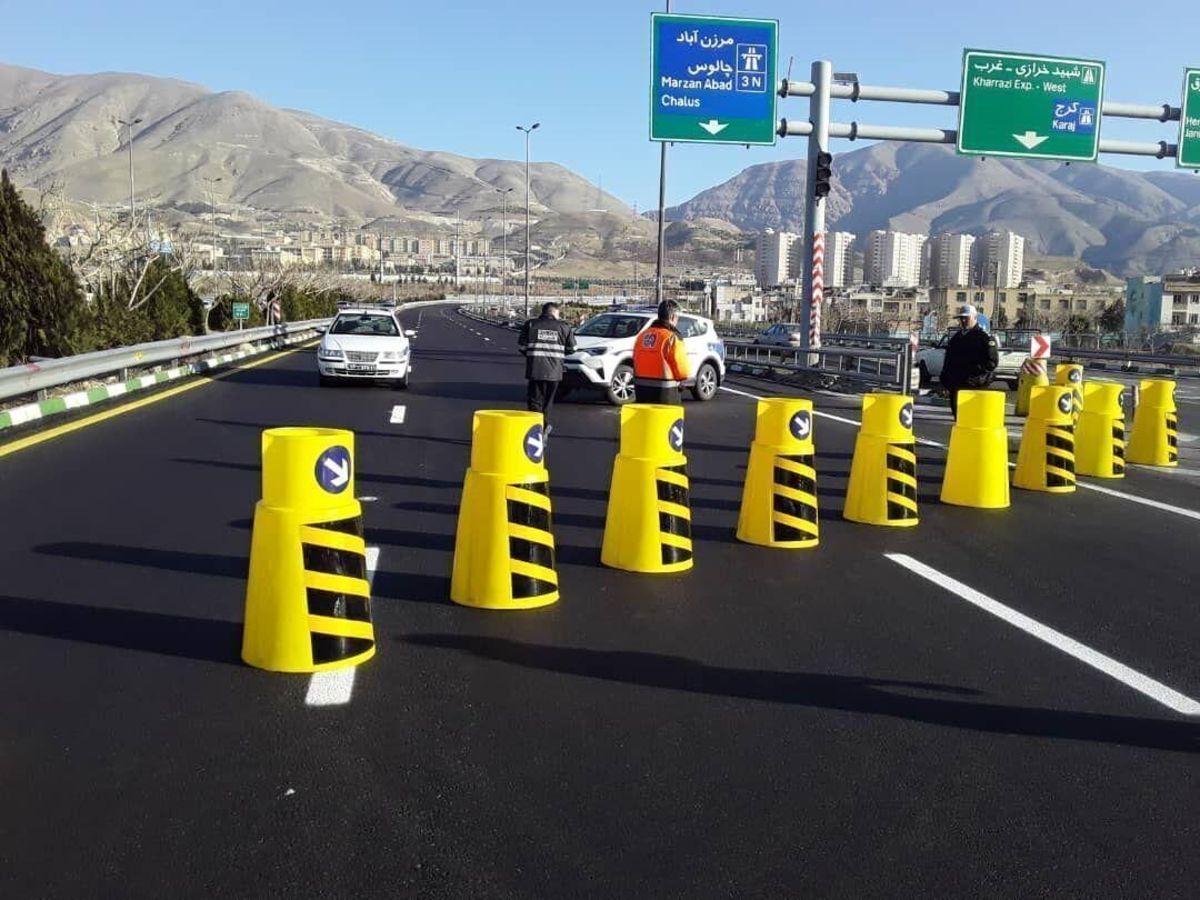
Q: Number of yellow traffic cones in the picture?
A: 11